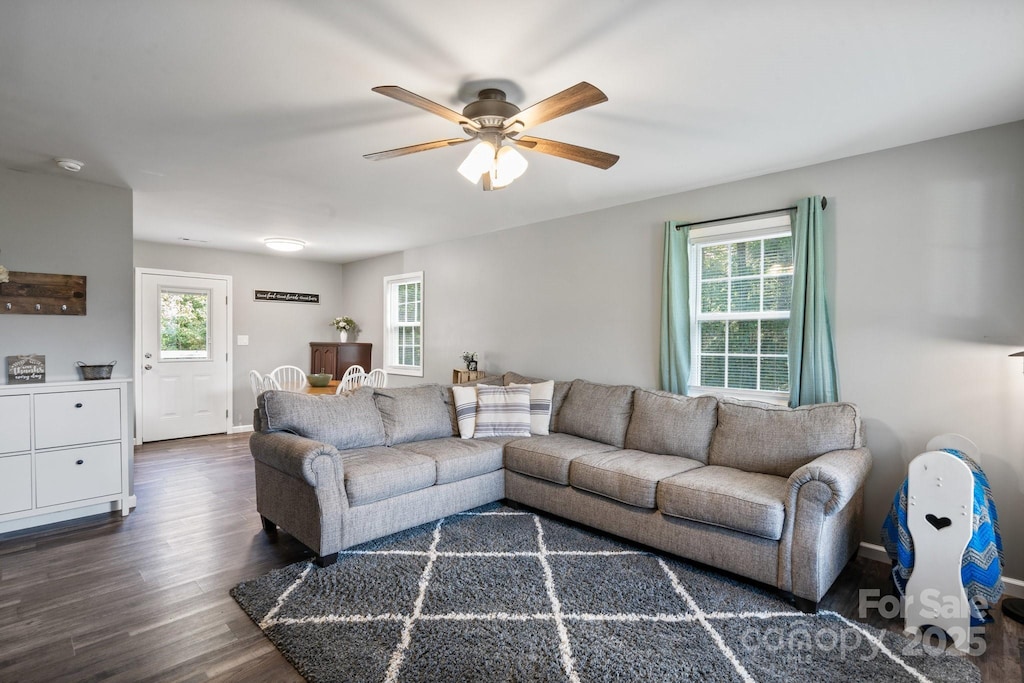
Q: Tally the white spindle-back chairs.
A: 6